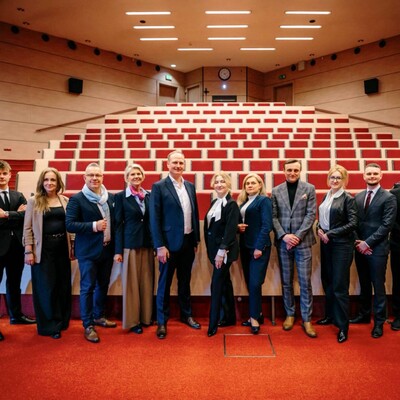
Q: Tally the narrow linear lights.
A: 11